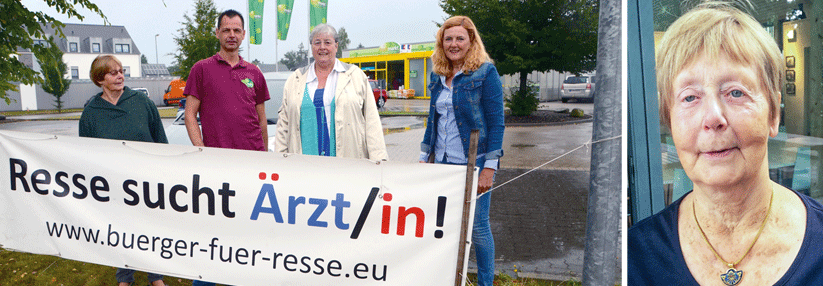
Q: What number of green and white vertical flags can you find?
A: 3